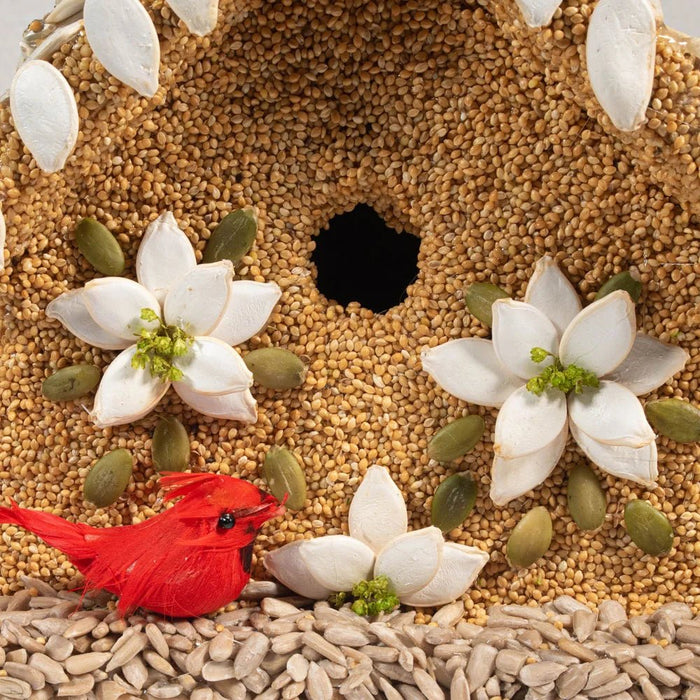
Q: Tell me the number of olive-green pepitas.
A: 15